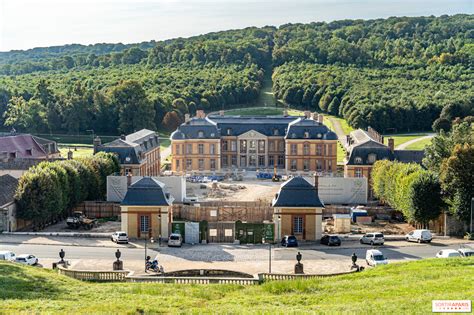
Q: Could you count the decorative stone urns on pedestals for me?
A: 4